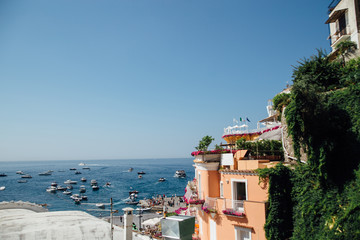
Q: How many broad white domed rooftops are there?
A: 1